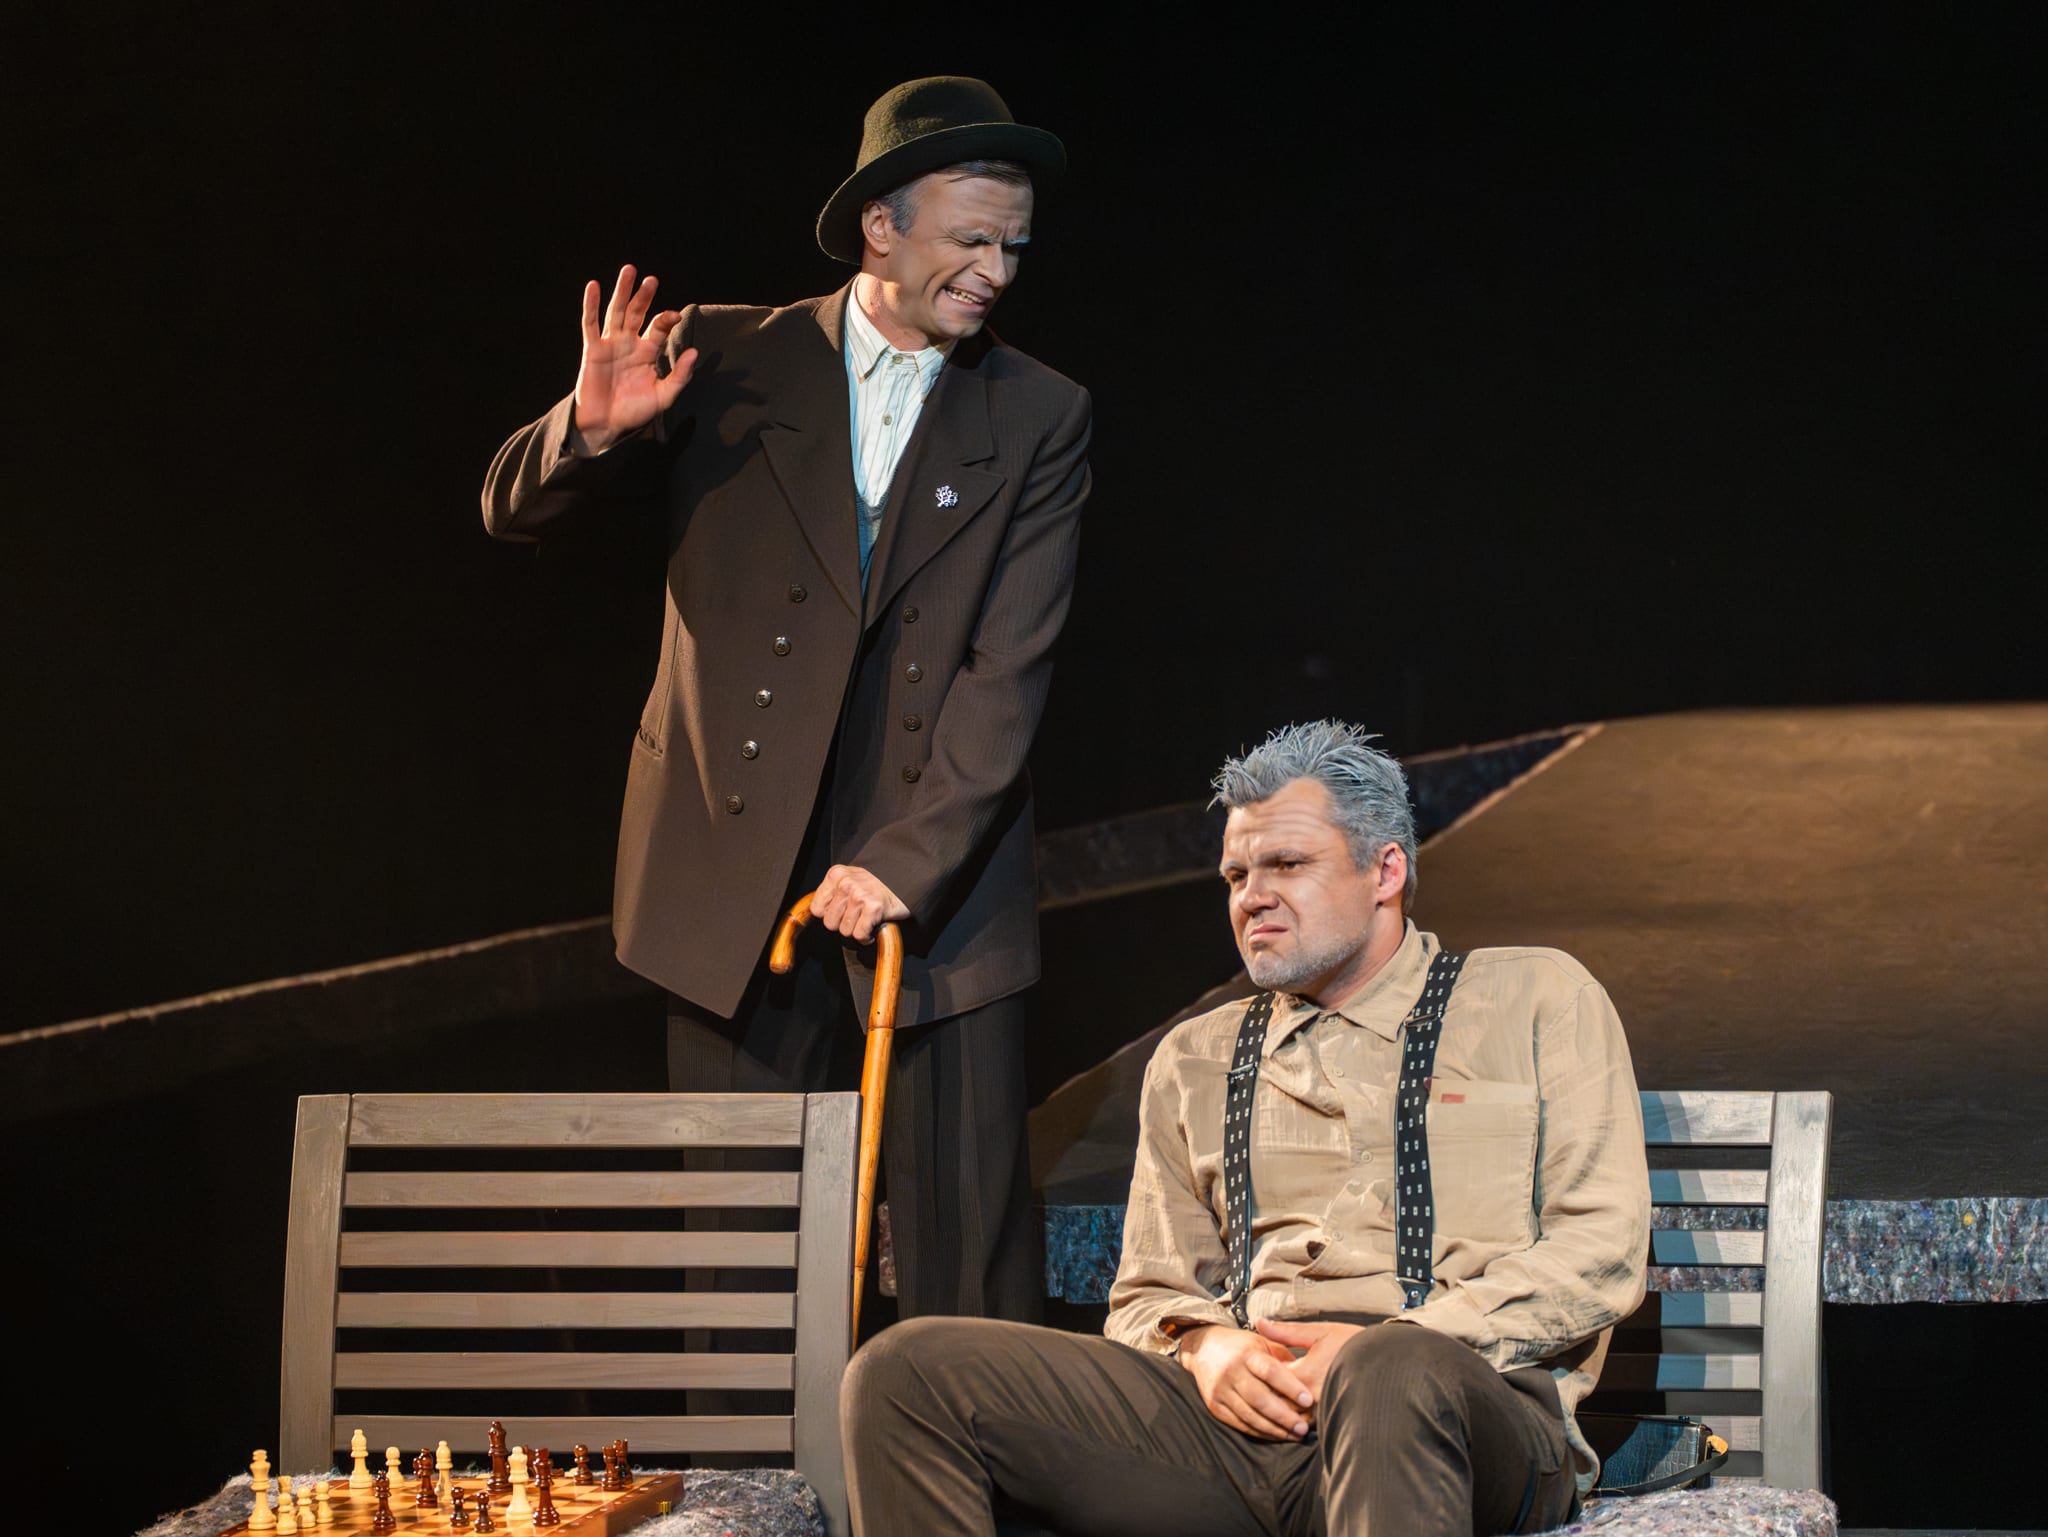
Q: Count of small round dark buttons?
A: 9